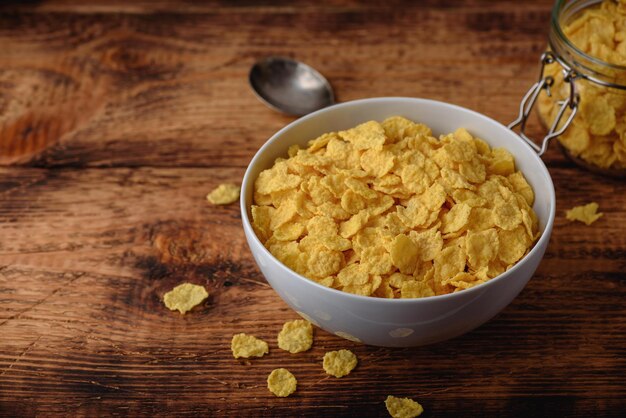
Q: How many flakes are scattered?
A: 8